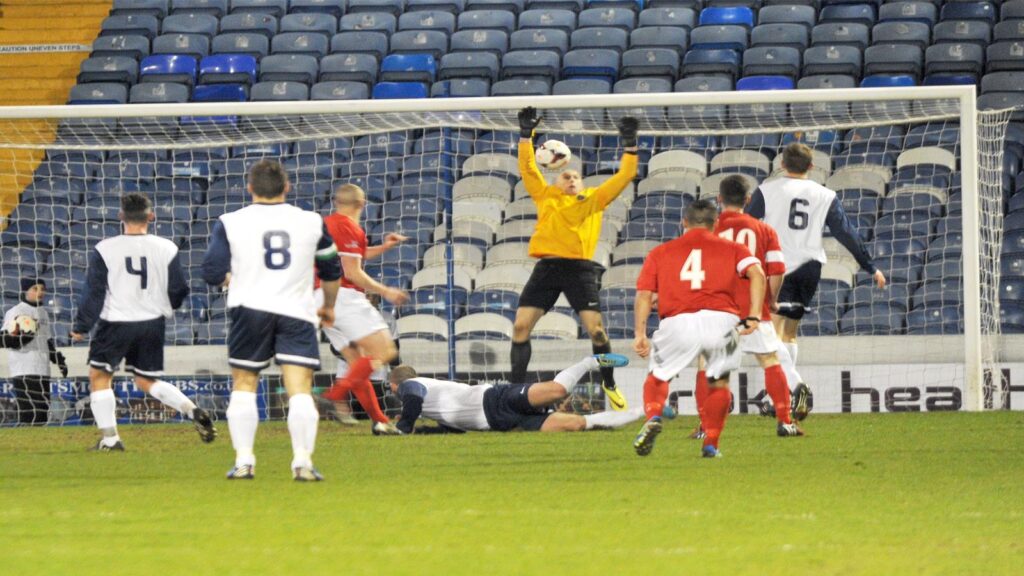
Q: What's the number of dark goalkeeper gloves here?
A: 2